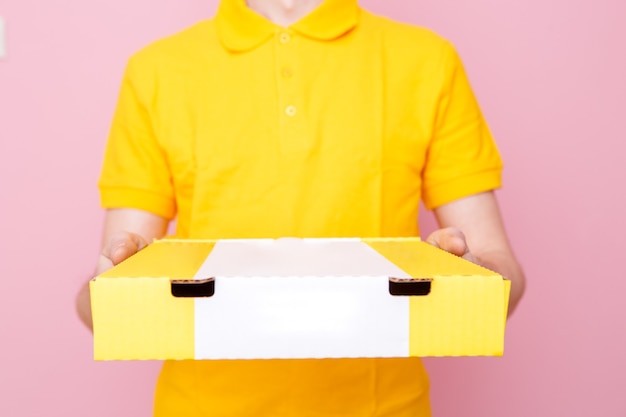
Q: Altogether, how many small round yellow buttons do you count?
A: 3